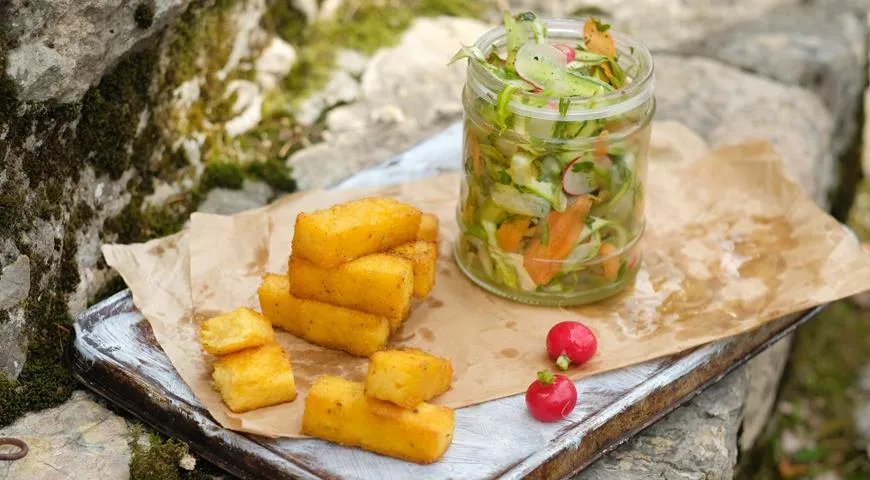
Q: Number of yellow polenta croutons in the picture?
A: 9